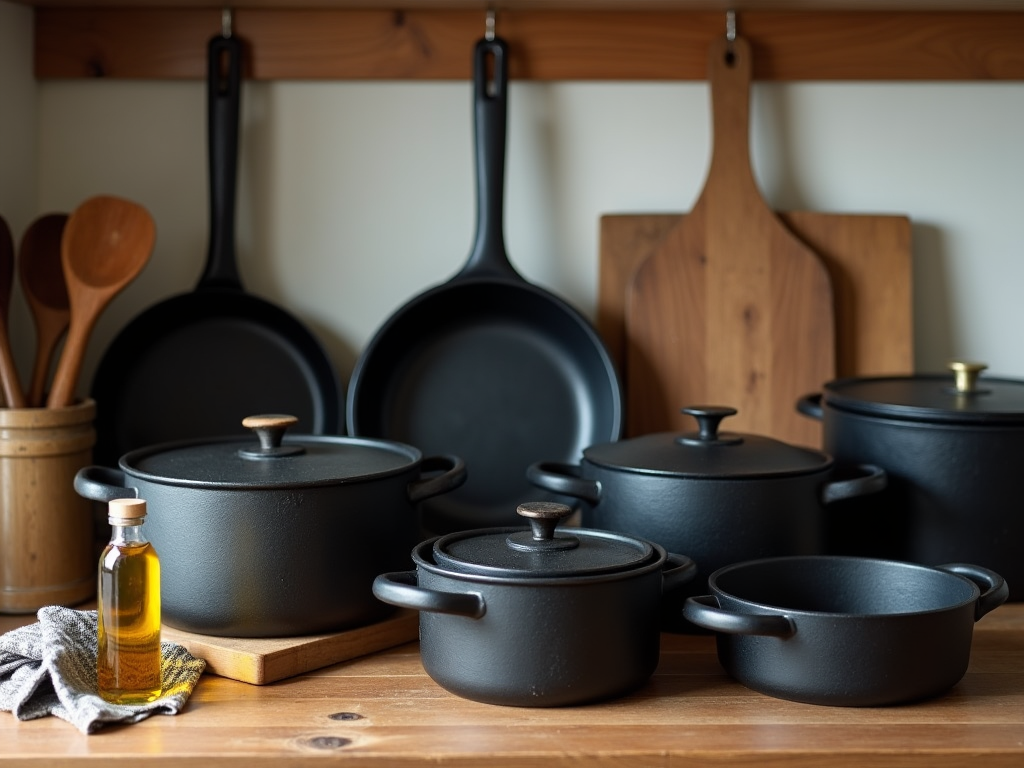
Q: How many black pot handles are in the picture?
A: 9